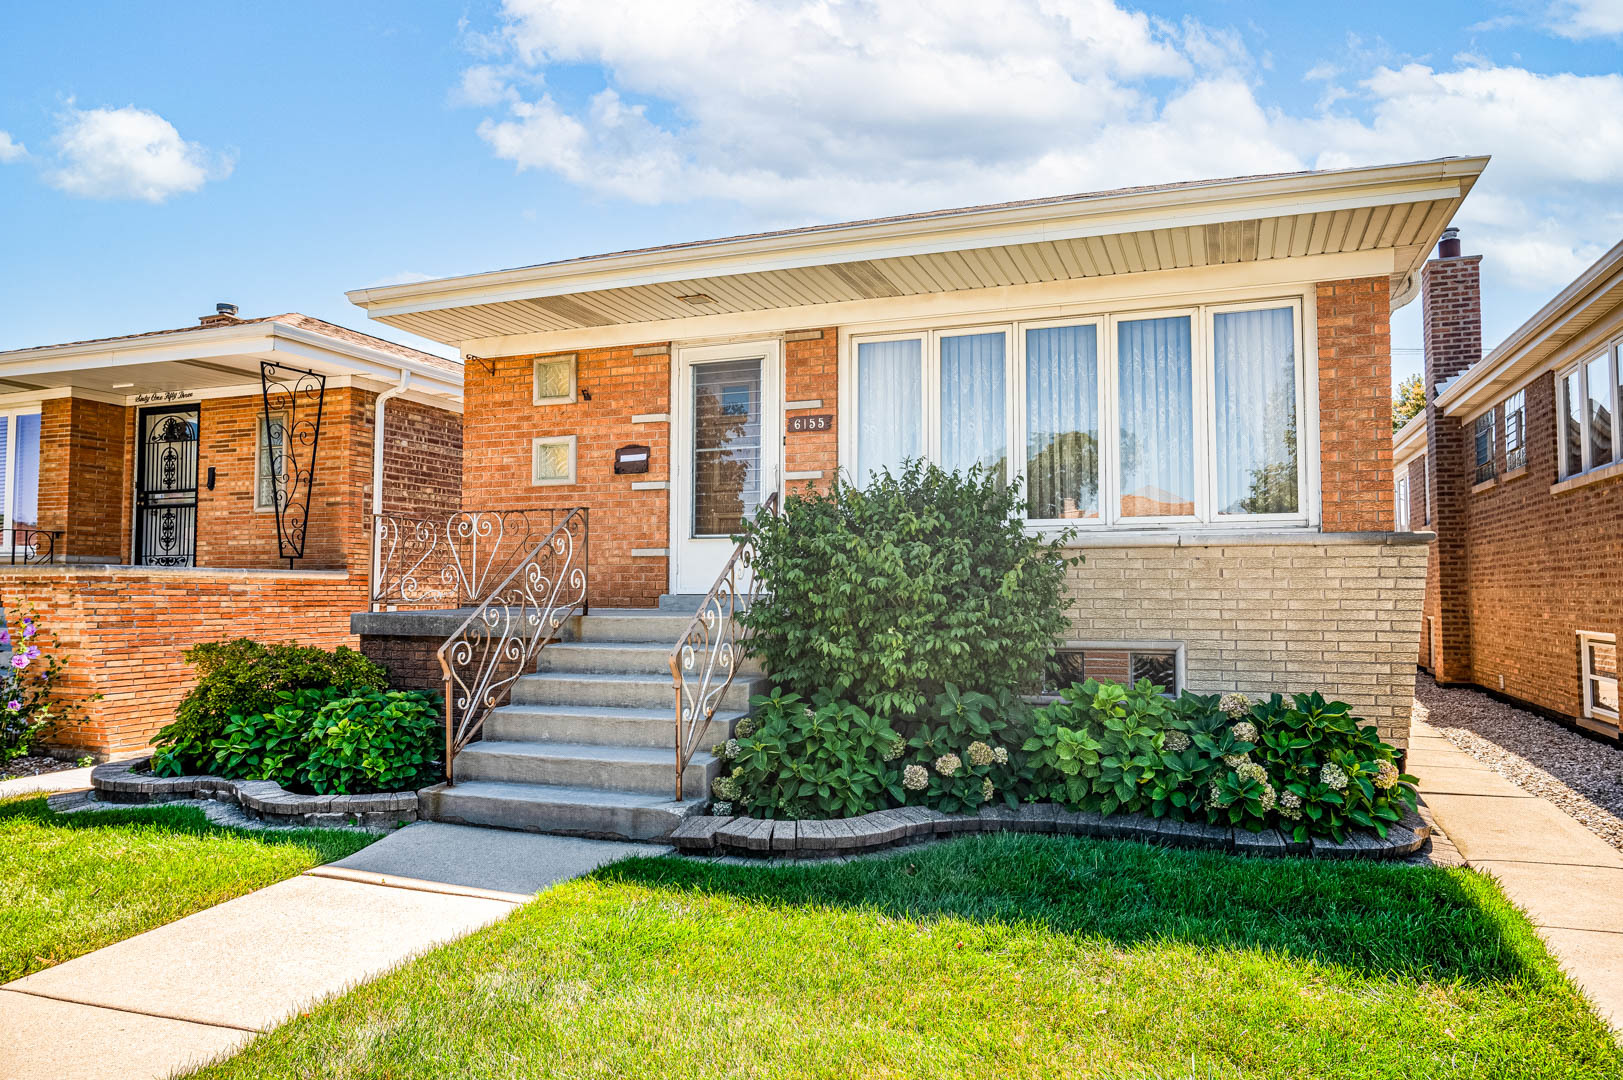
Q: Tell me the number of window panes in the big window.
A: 5